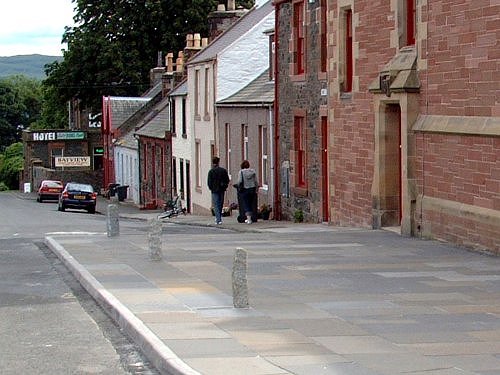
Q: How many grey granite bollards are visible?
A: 3